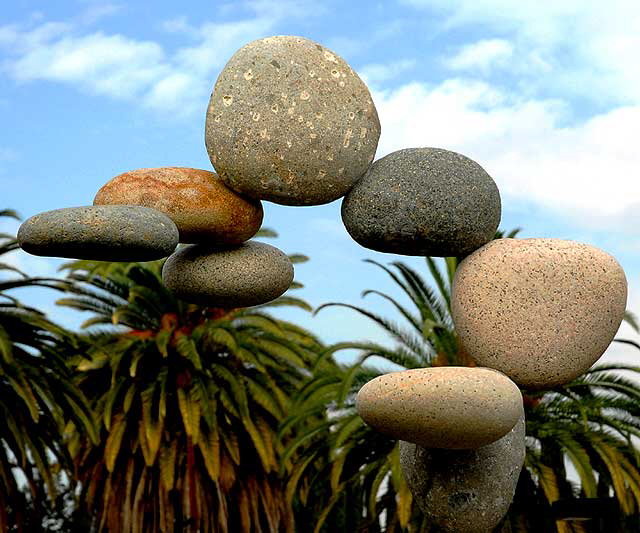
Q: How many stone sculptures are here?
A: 1